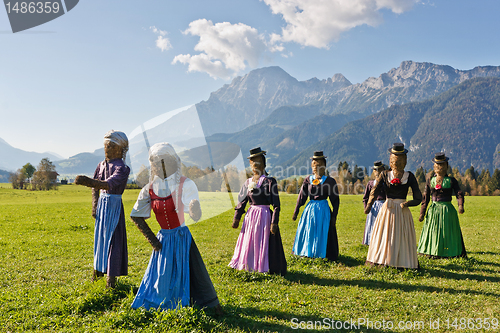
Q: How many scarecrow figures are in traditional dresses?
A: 7